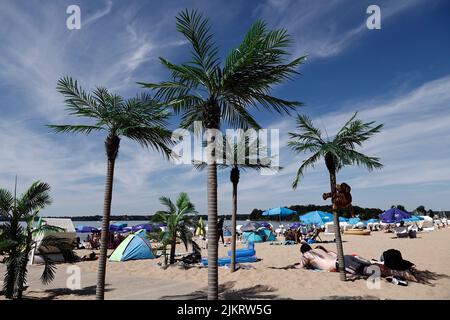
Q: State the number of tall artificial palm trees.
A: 4